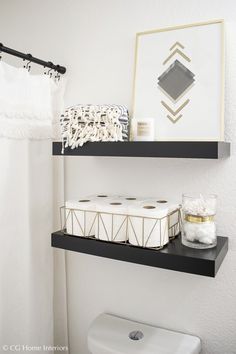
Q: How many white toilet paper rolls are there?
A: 6